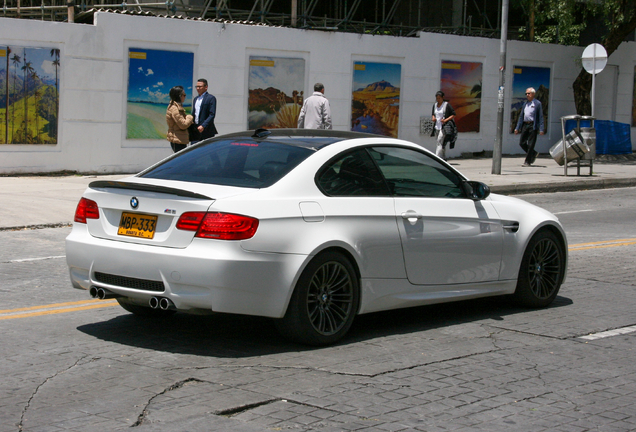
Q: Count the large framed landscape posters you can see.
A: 6